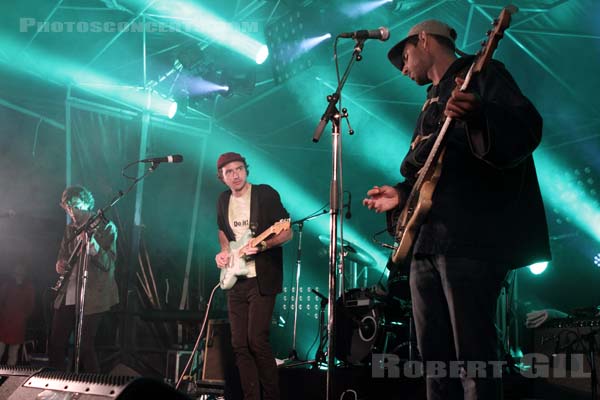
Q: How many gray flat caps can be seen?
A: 1